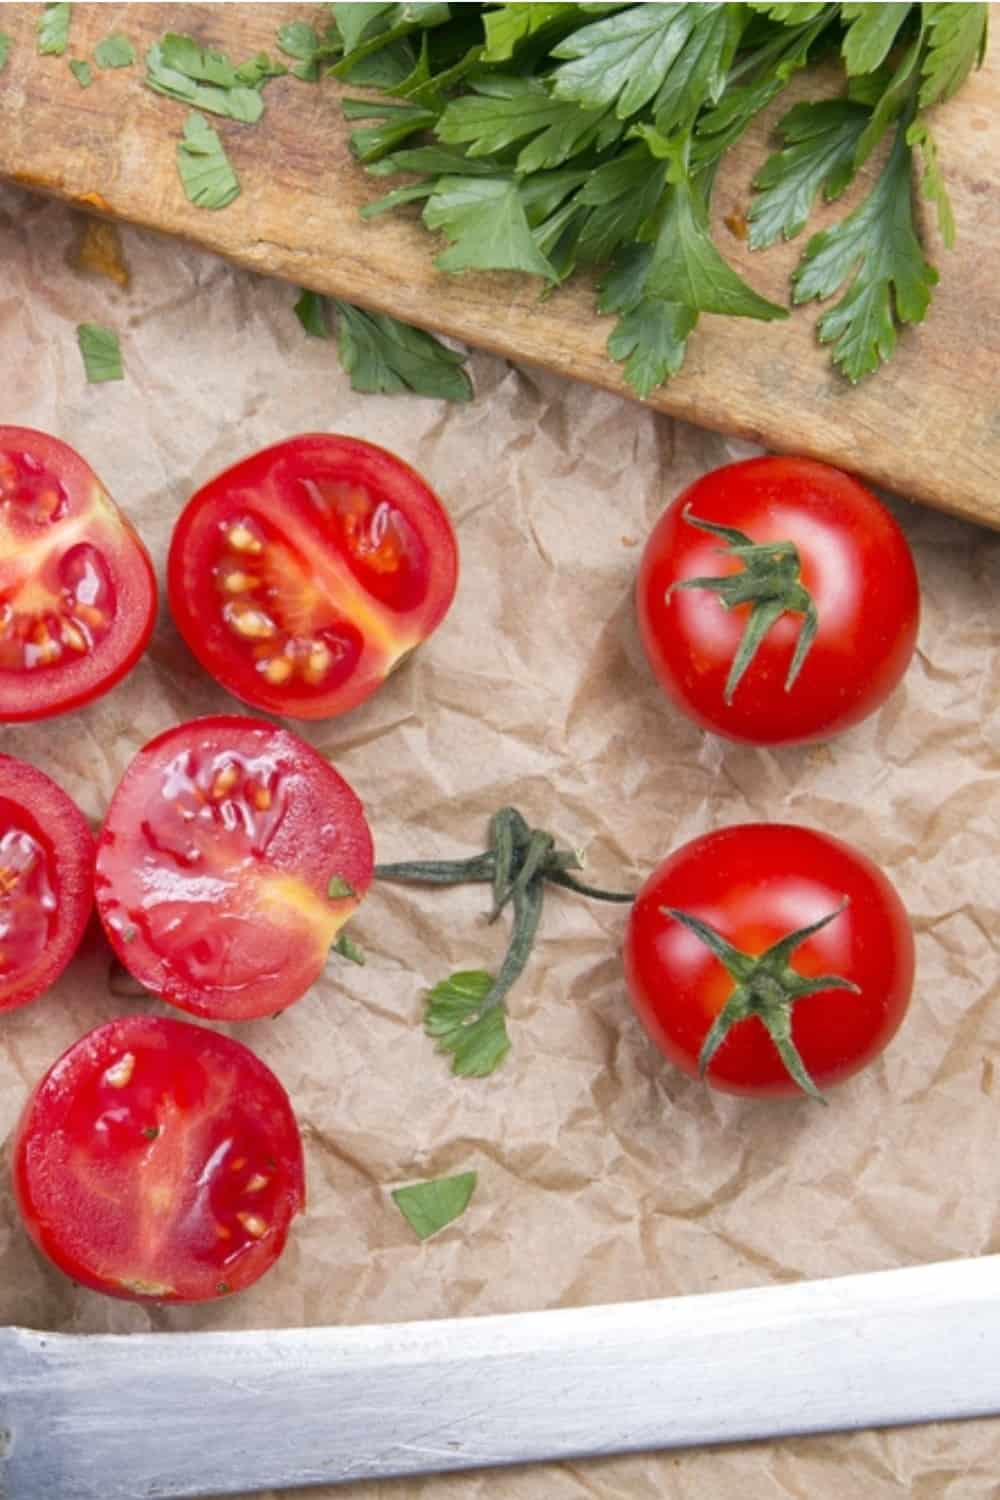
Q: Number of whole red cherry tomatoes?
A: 2